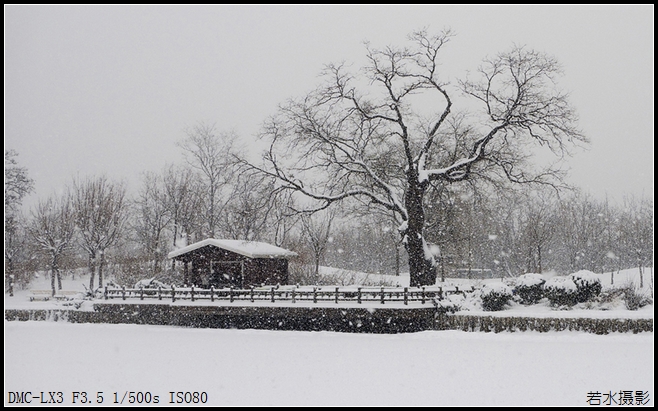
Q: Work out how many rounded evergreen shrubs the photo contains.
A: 4